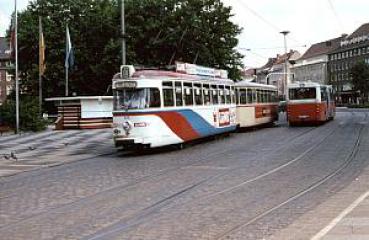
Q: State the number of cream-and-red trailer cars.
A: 1